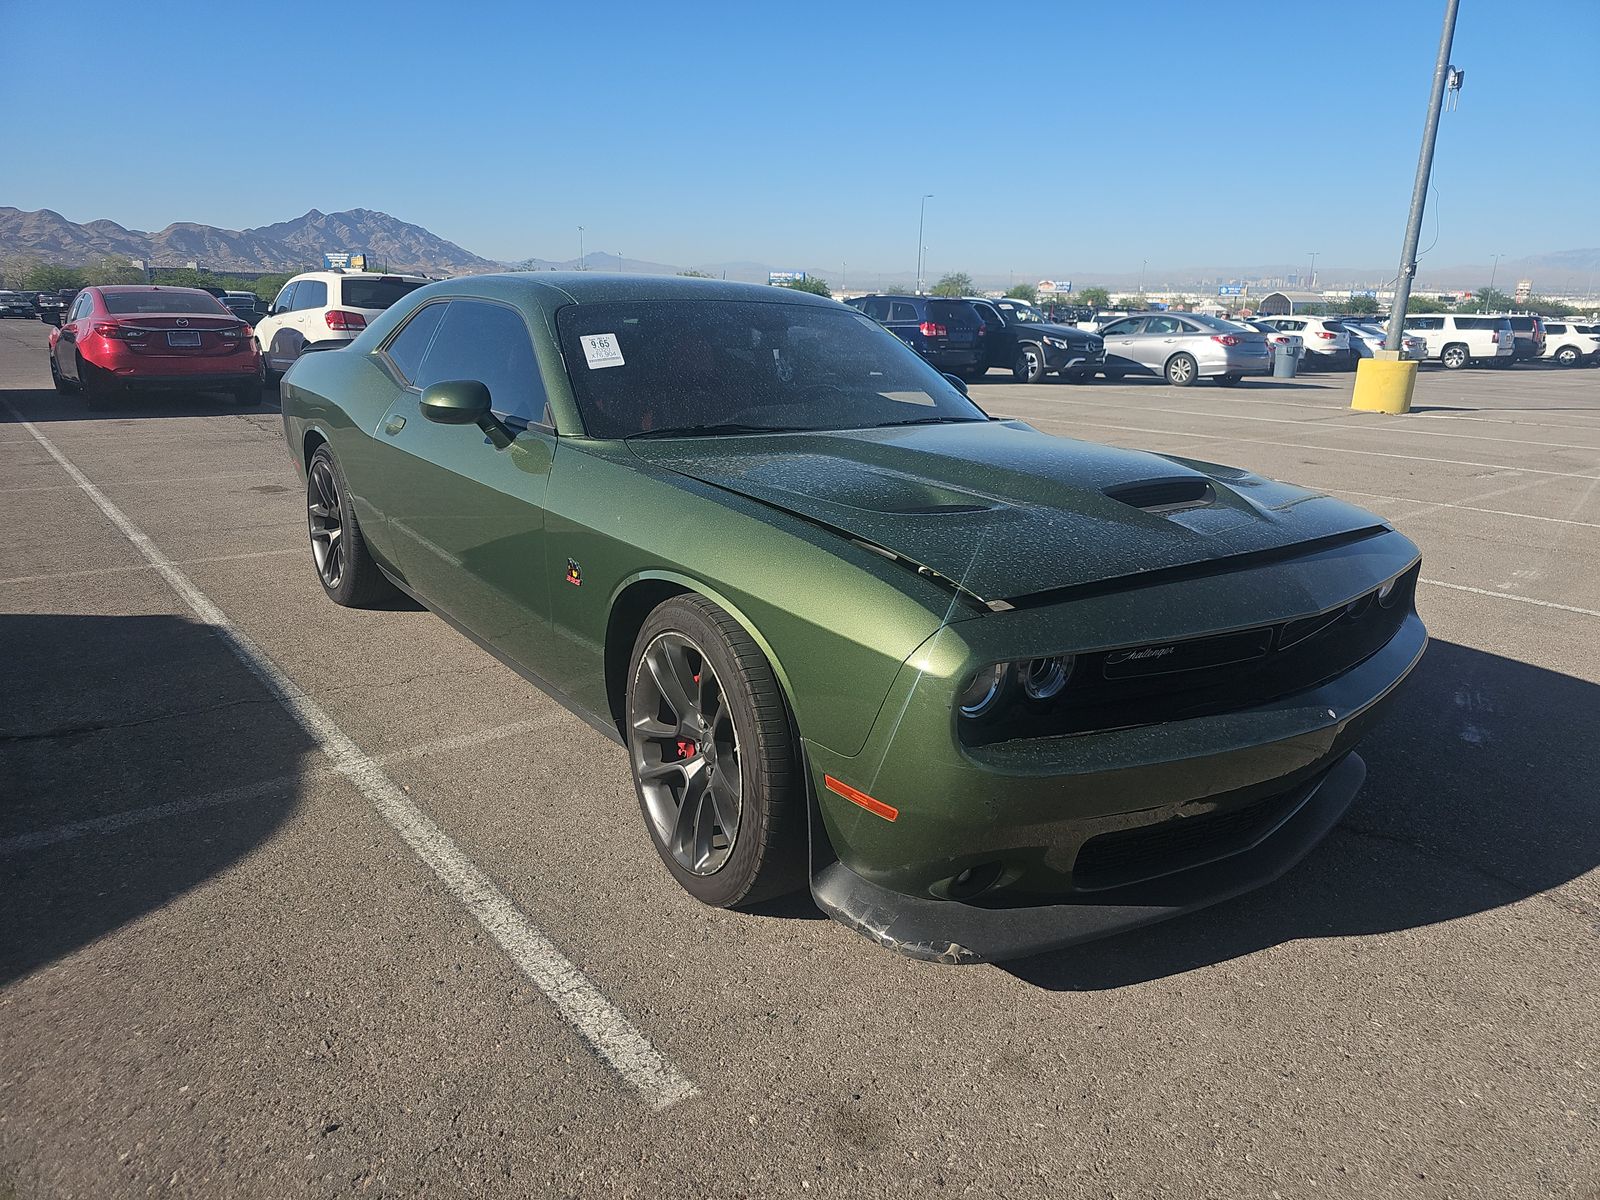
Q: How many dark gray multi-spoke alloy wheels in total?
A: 2